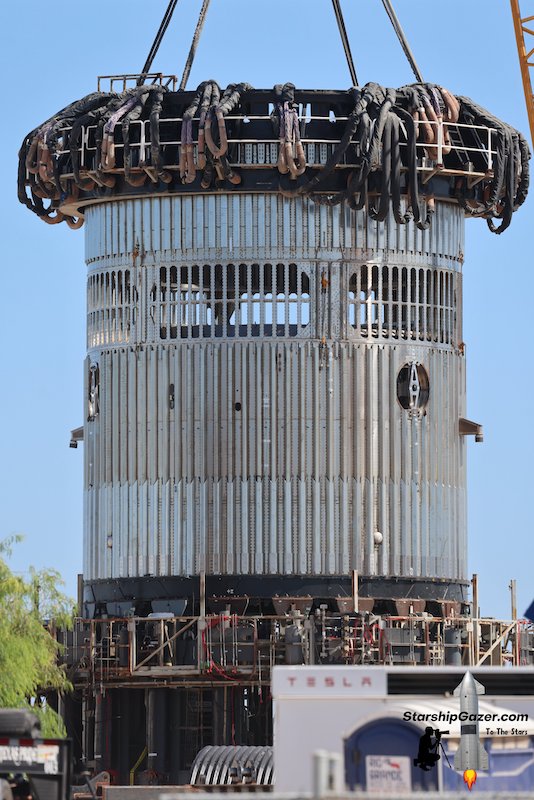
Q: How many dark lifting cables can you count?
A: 4